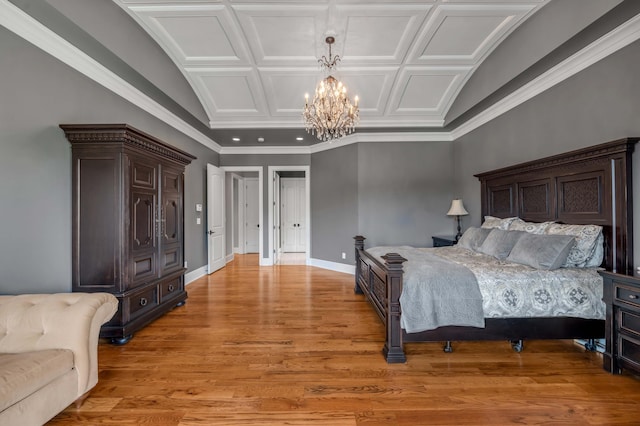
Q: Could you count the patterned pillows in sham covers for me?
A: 3